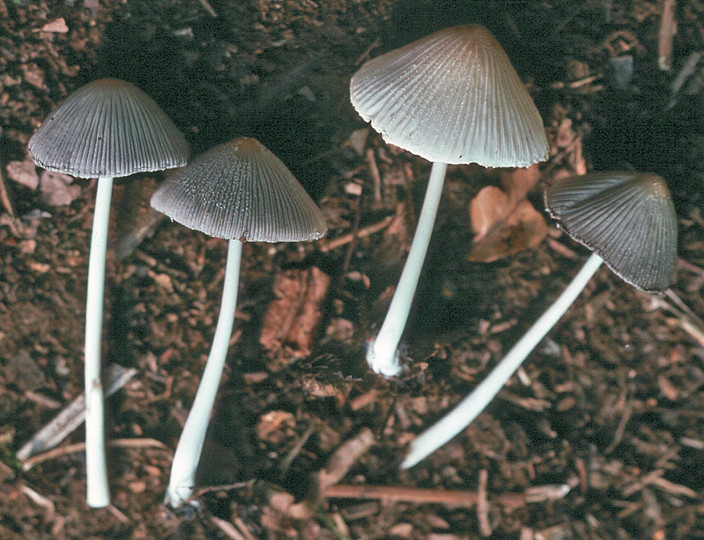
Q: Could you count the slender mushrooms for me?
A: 4